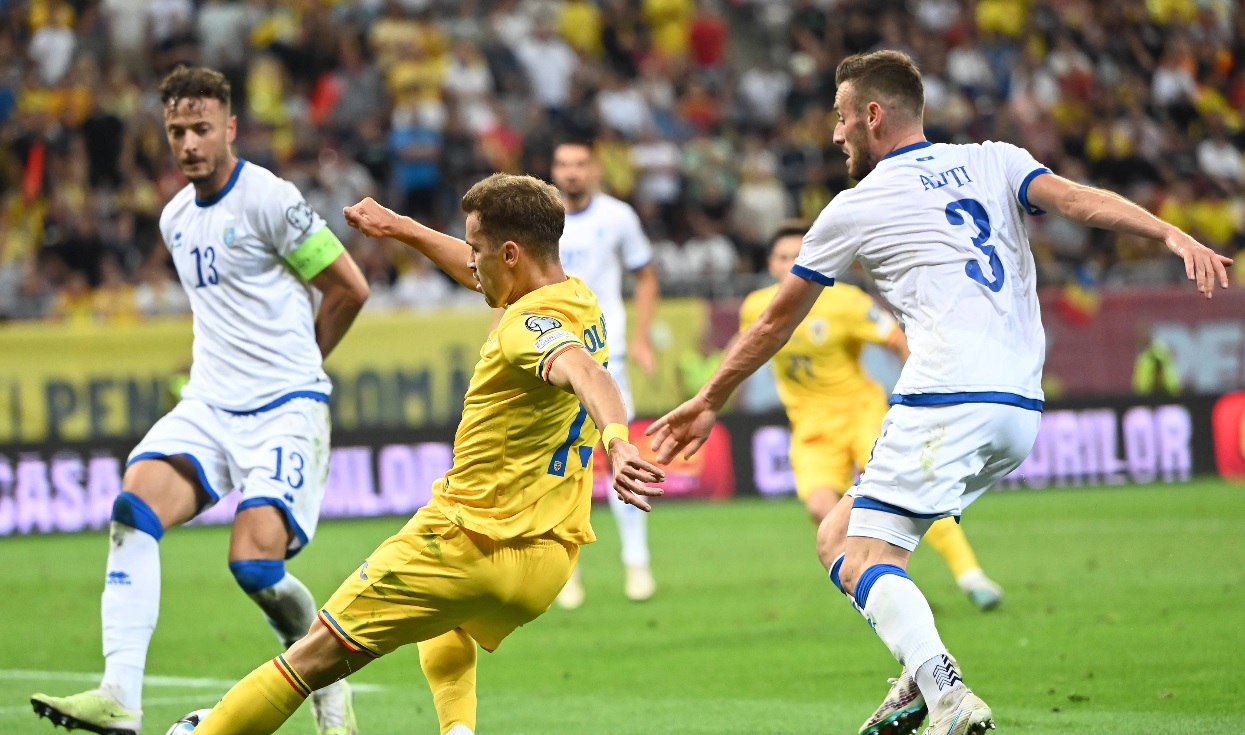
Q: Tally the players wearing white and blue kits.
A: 3